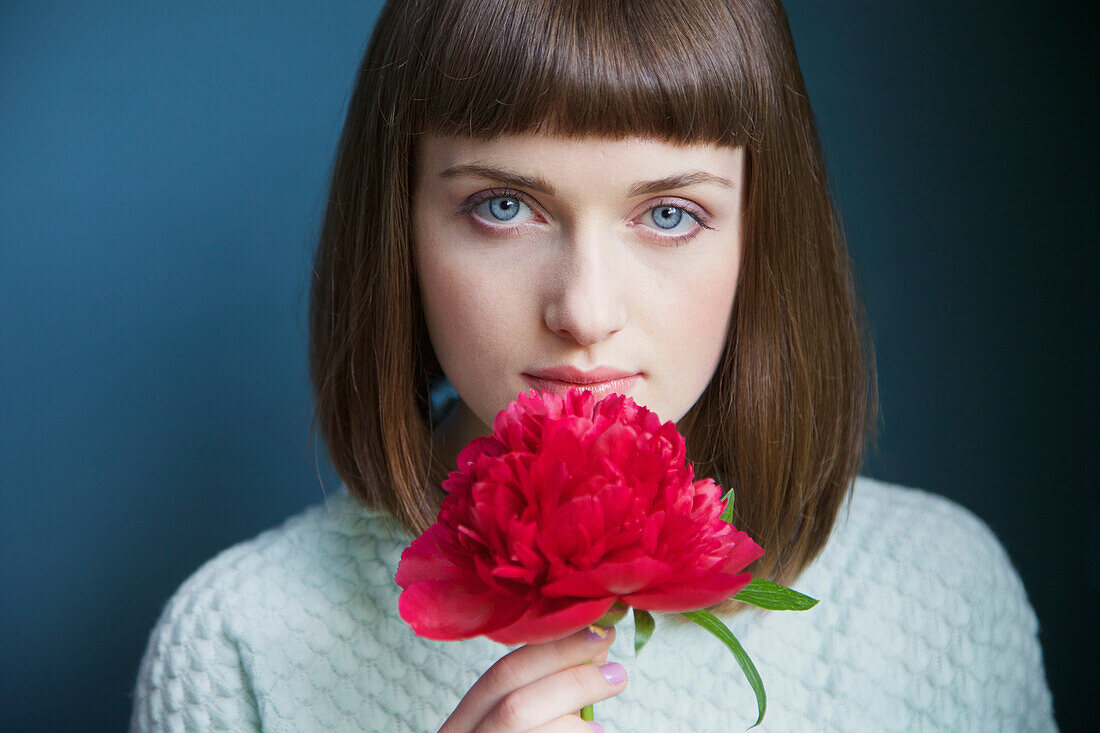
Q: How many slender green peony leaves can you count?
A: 4